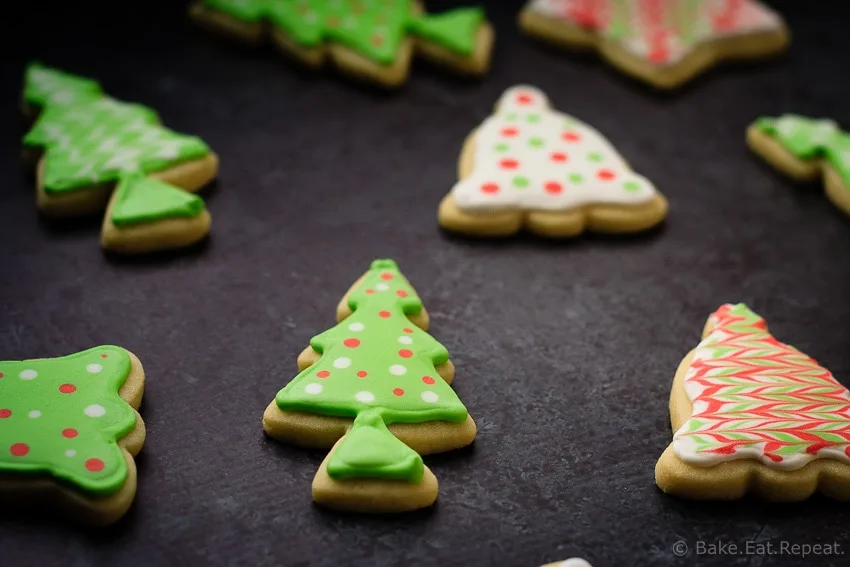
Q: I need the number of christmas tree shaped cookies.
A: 4